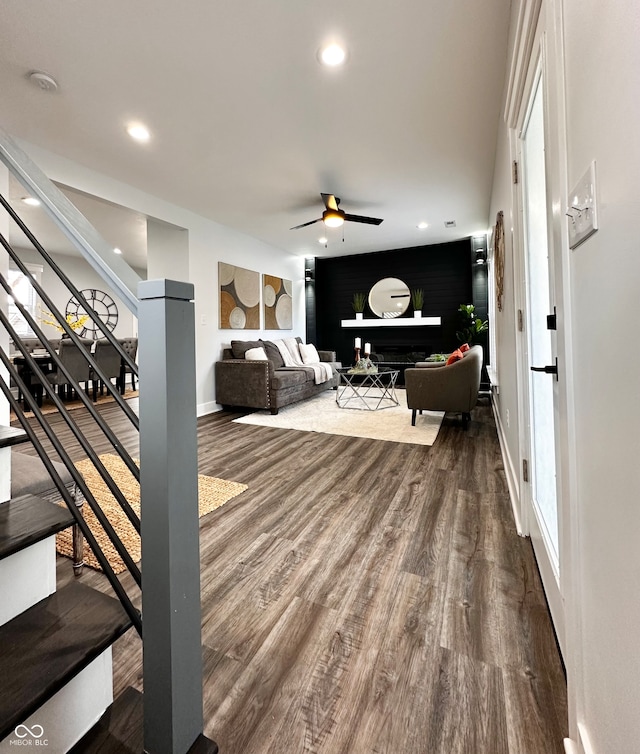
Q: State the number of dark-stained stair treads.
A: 4